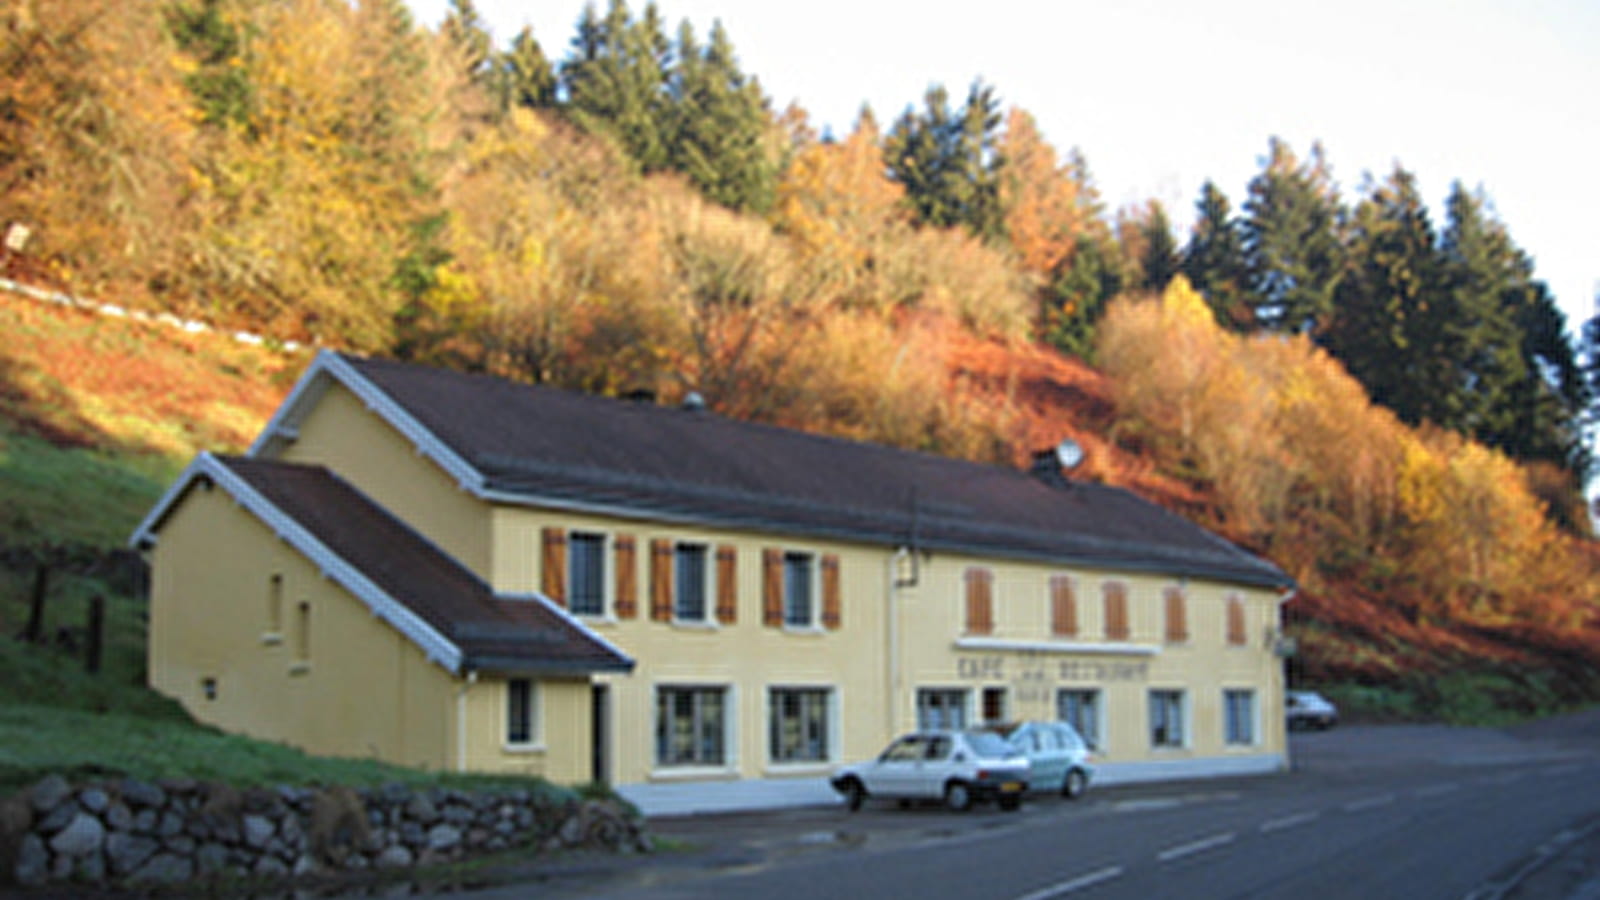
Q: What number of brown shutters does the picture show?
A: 11